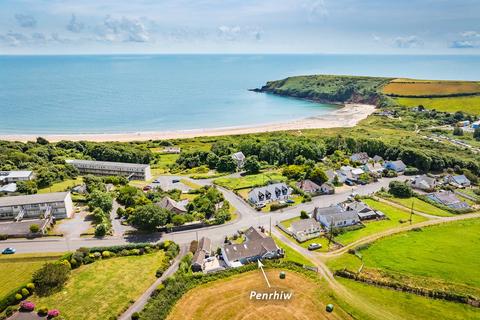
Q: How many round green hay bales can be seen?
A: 2